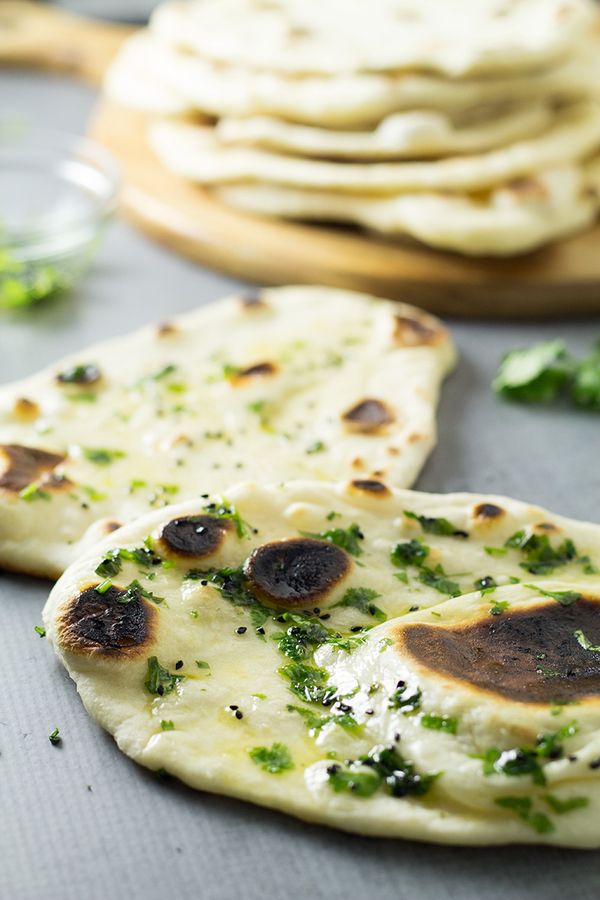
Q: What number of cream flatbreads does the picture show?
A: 7